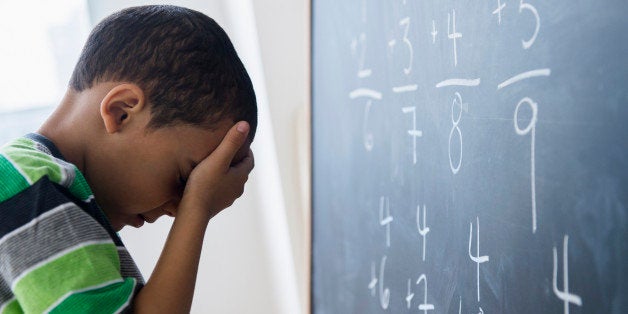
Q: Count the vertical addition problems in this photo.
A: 8